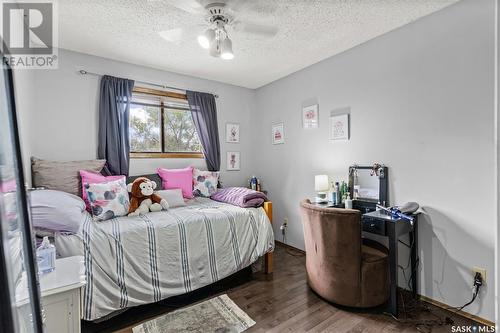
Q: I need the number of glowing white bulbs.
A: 2